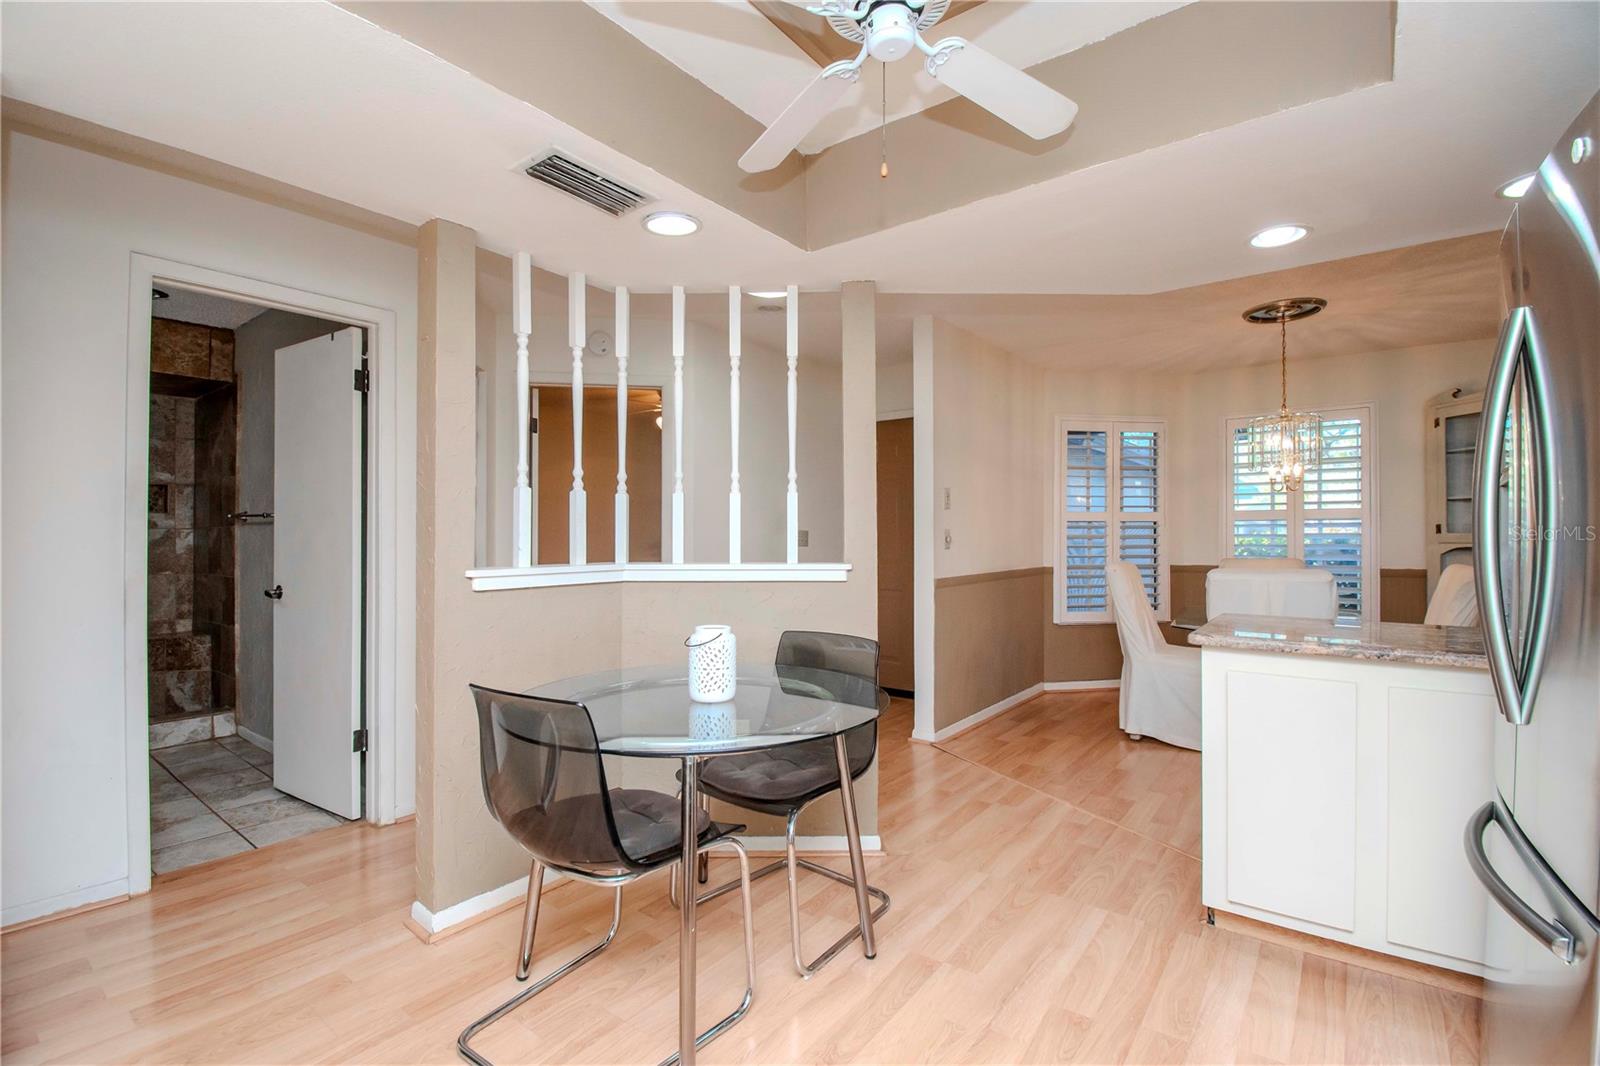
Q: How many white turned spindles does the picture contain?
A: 6